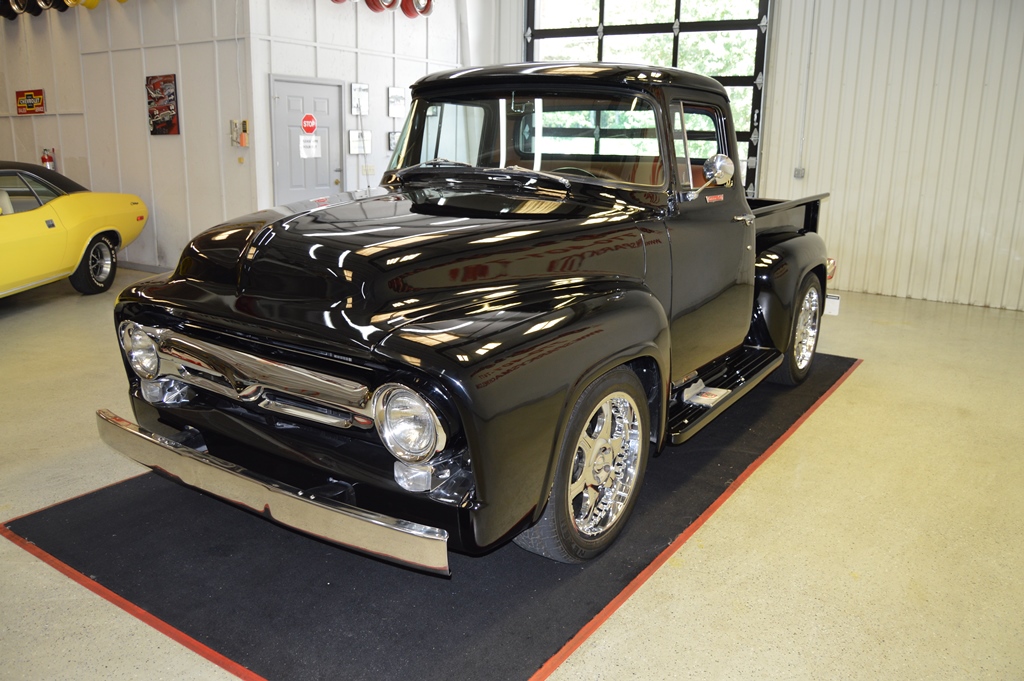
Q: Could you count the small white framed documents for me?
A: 4